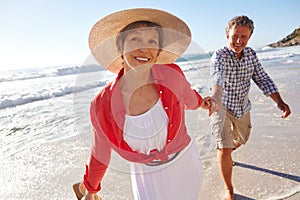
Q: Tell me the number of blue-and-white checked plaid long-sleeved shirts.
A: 1